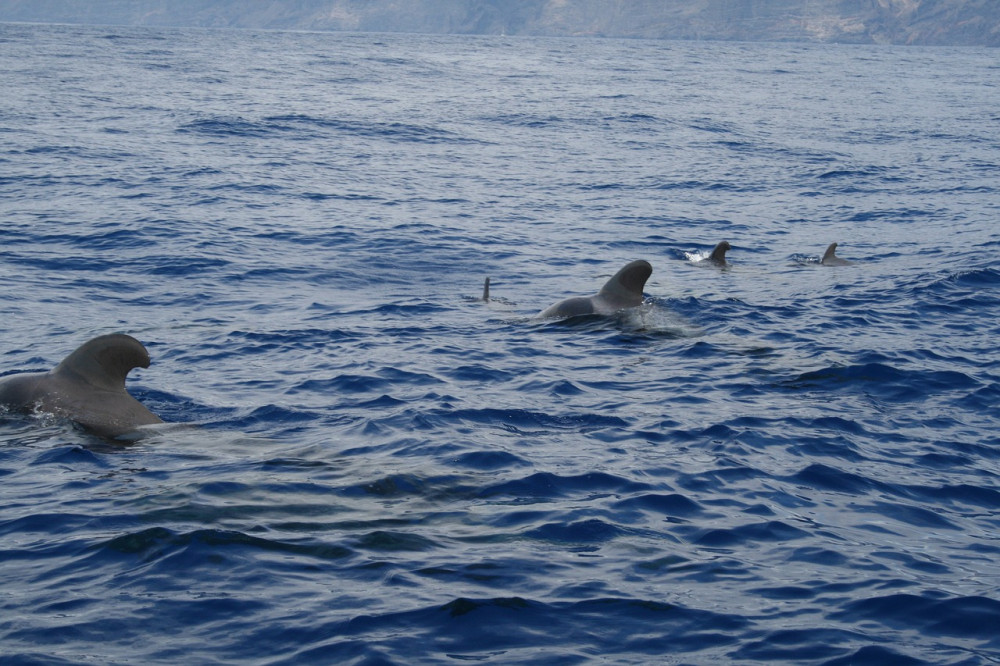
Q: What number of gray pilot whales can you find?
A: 5